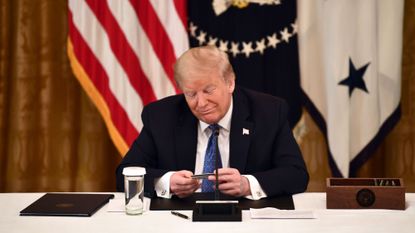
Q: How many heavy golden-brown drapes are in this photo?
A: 2